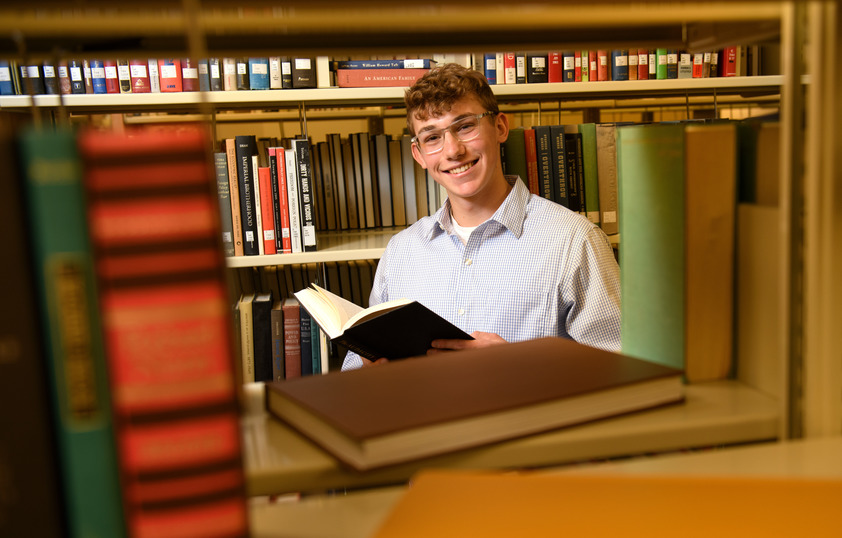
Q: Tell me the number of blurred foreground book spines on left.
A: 3